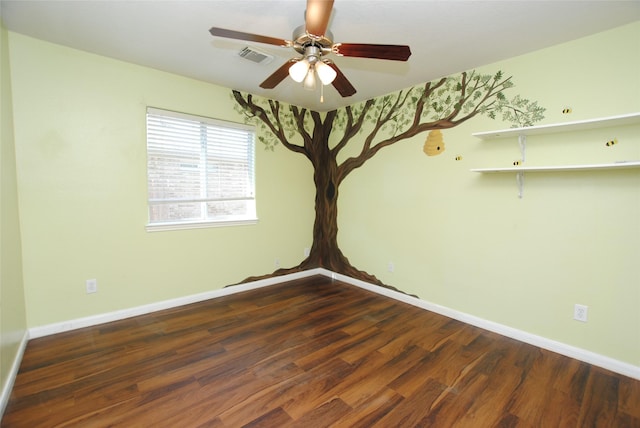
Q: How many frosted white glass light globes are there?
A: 3